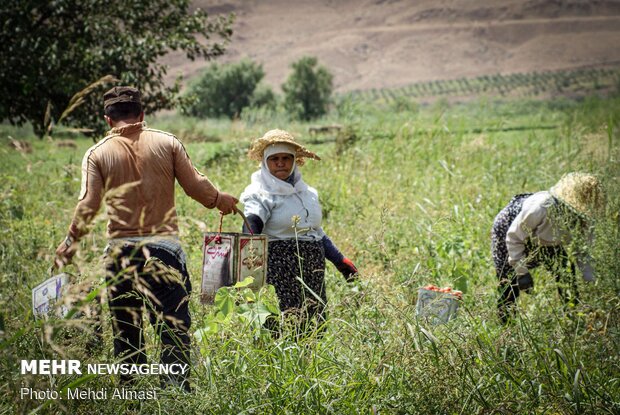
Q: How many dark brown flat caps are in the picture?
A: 1